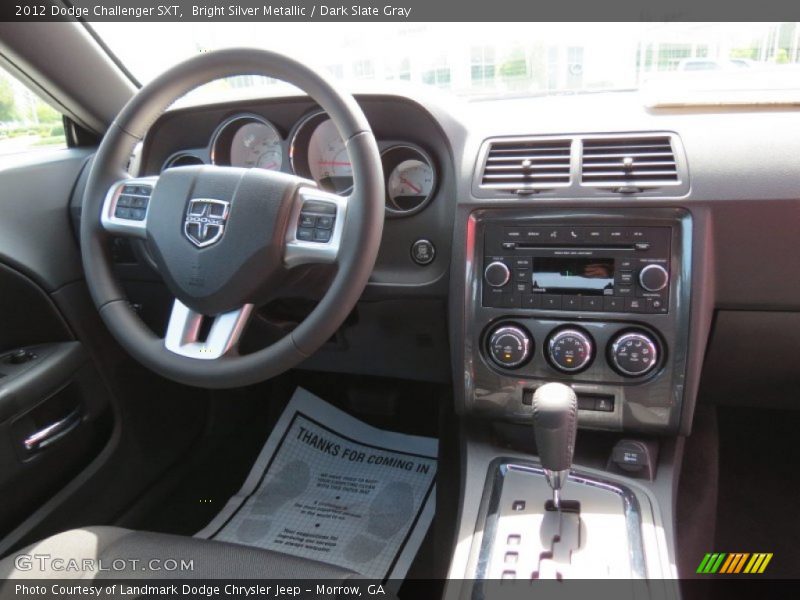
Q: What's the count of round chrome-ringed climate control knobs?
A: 3